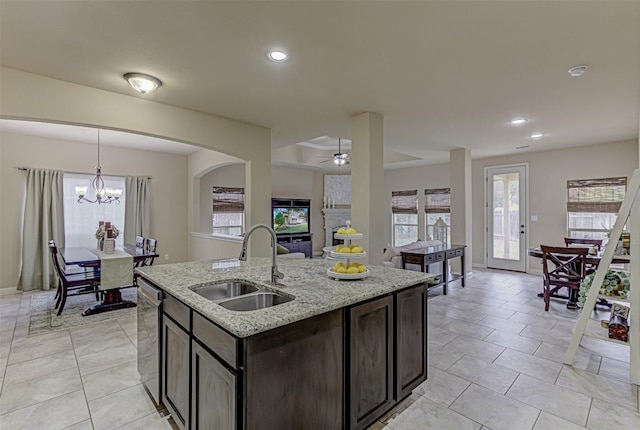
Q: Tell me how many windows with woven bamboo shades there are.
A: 4